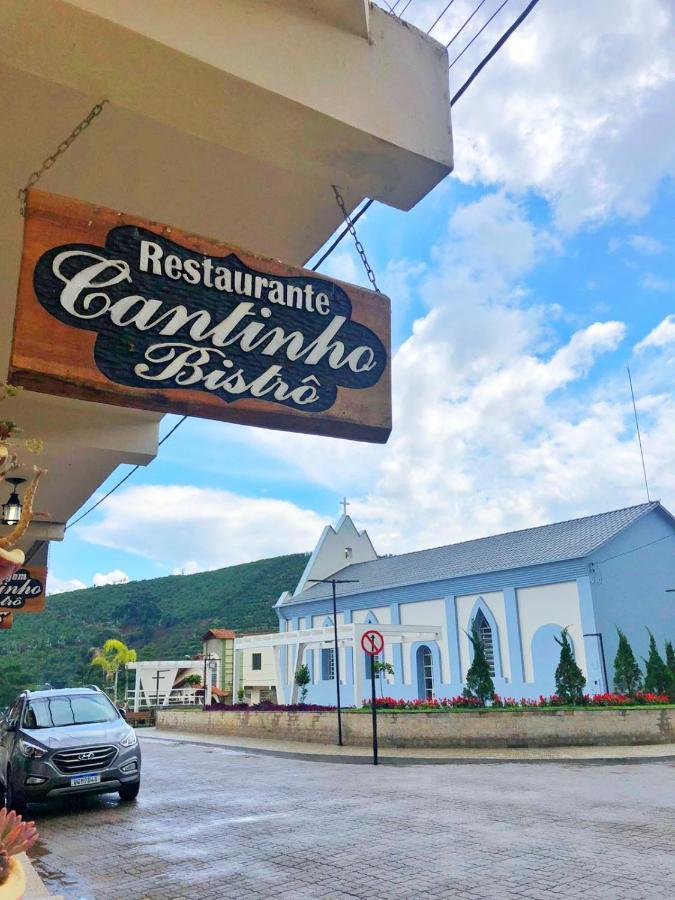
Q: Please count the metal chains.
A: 2